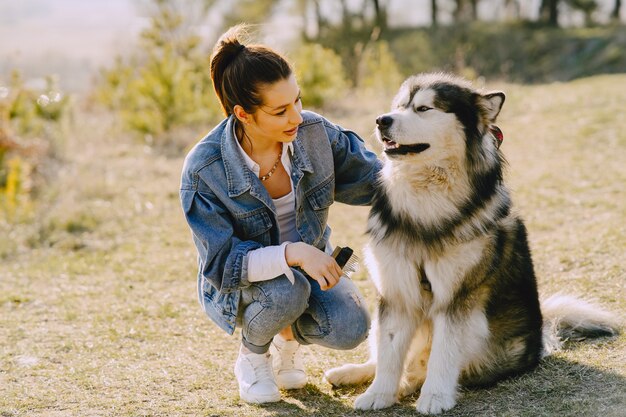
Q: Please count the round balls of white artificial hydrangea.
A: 0